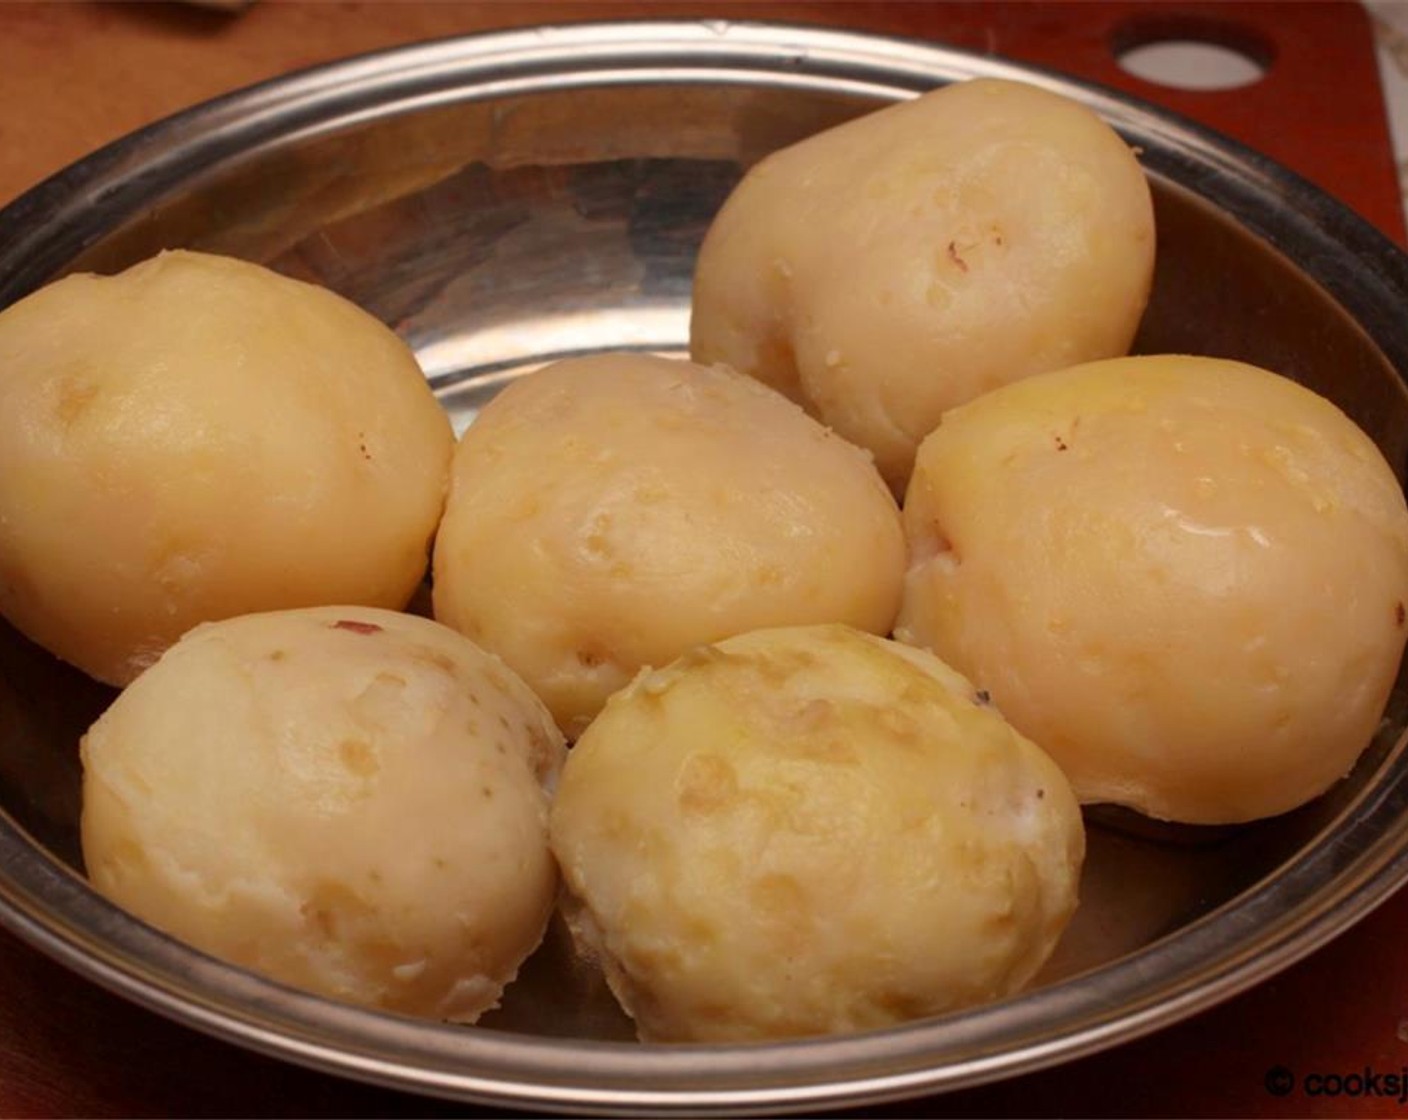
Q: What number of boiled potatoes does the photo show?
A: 6